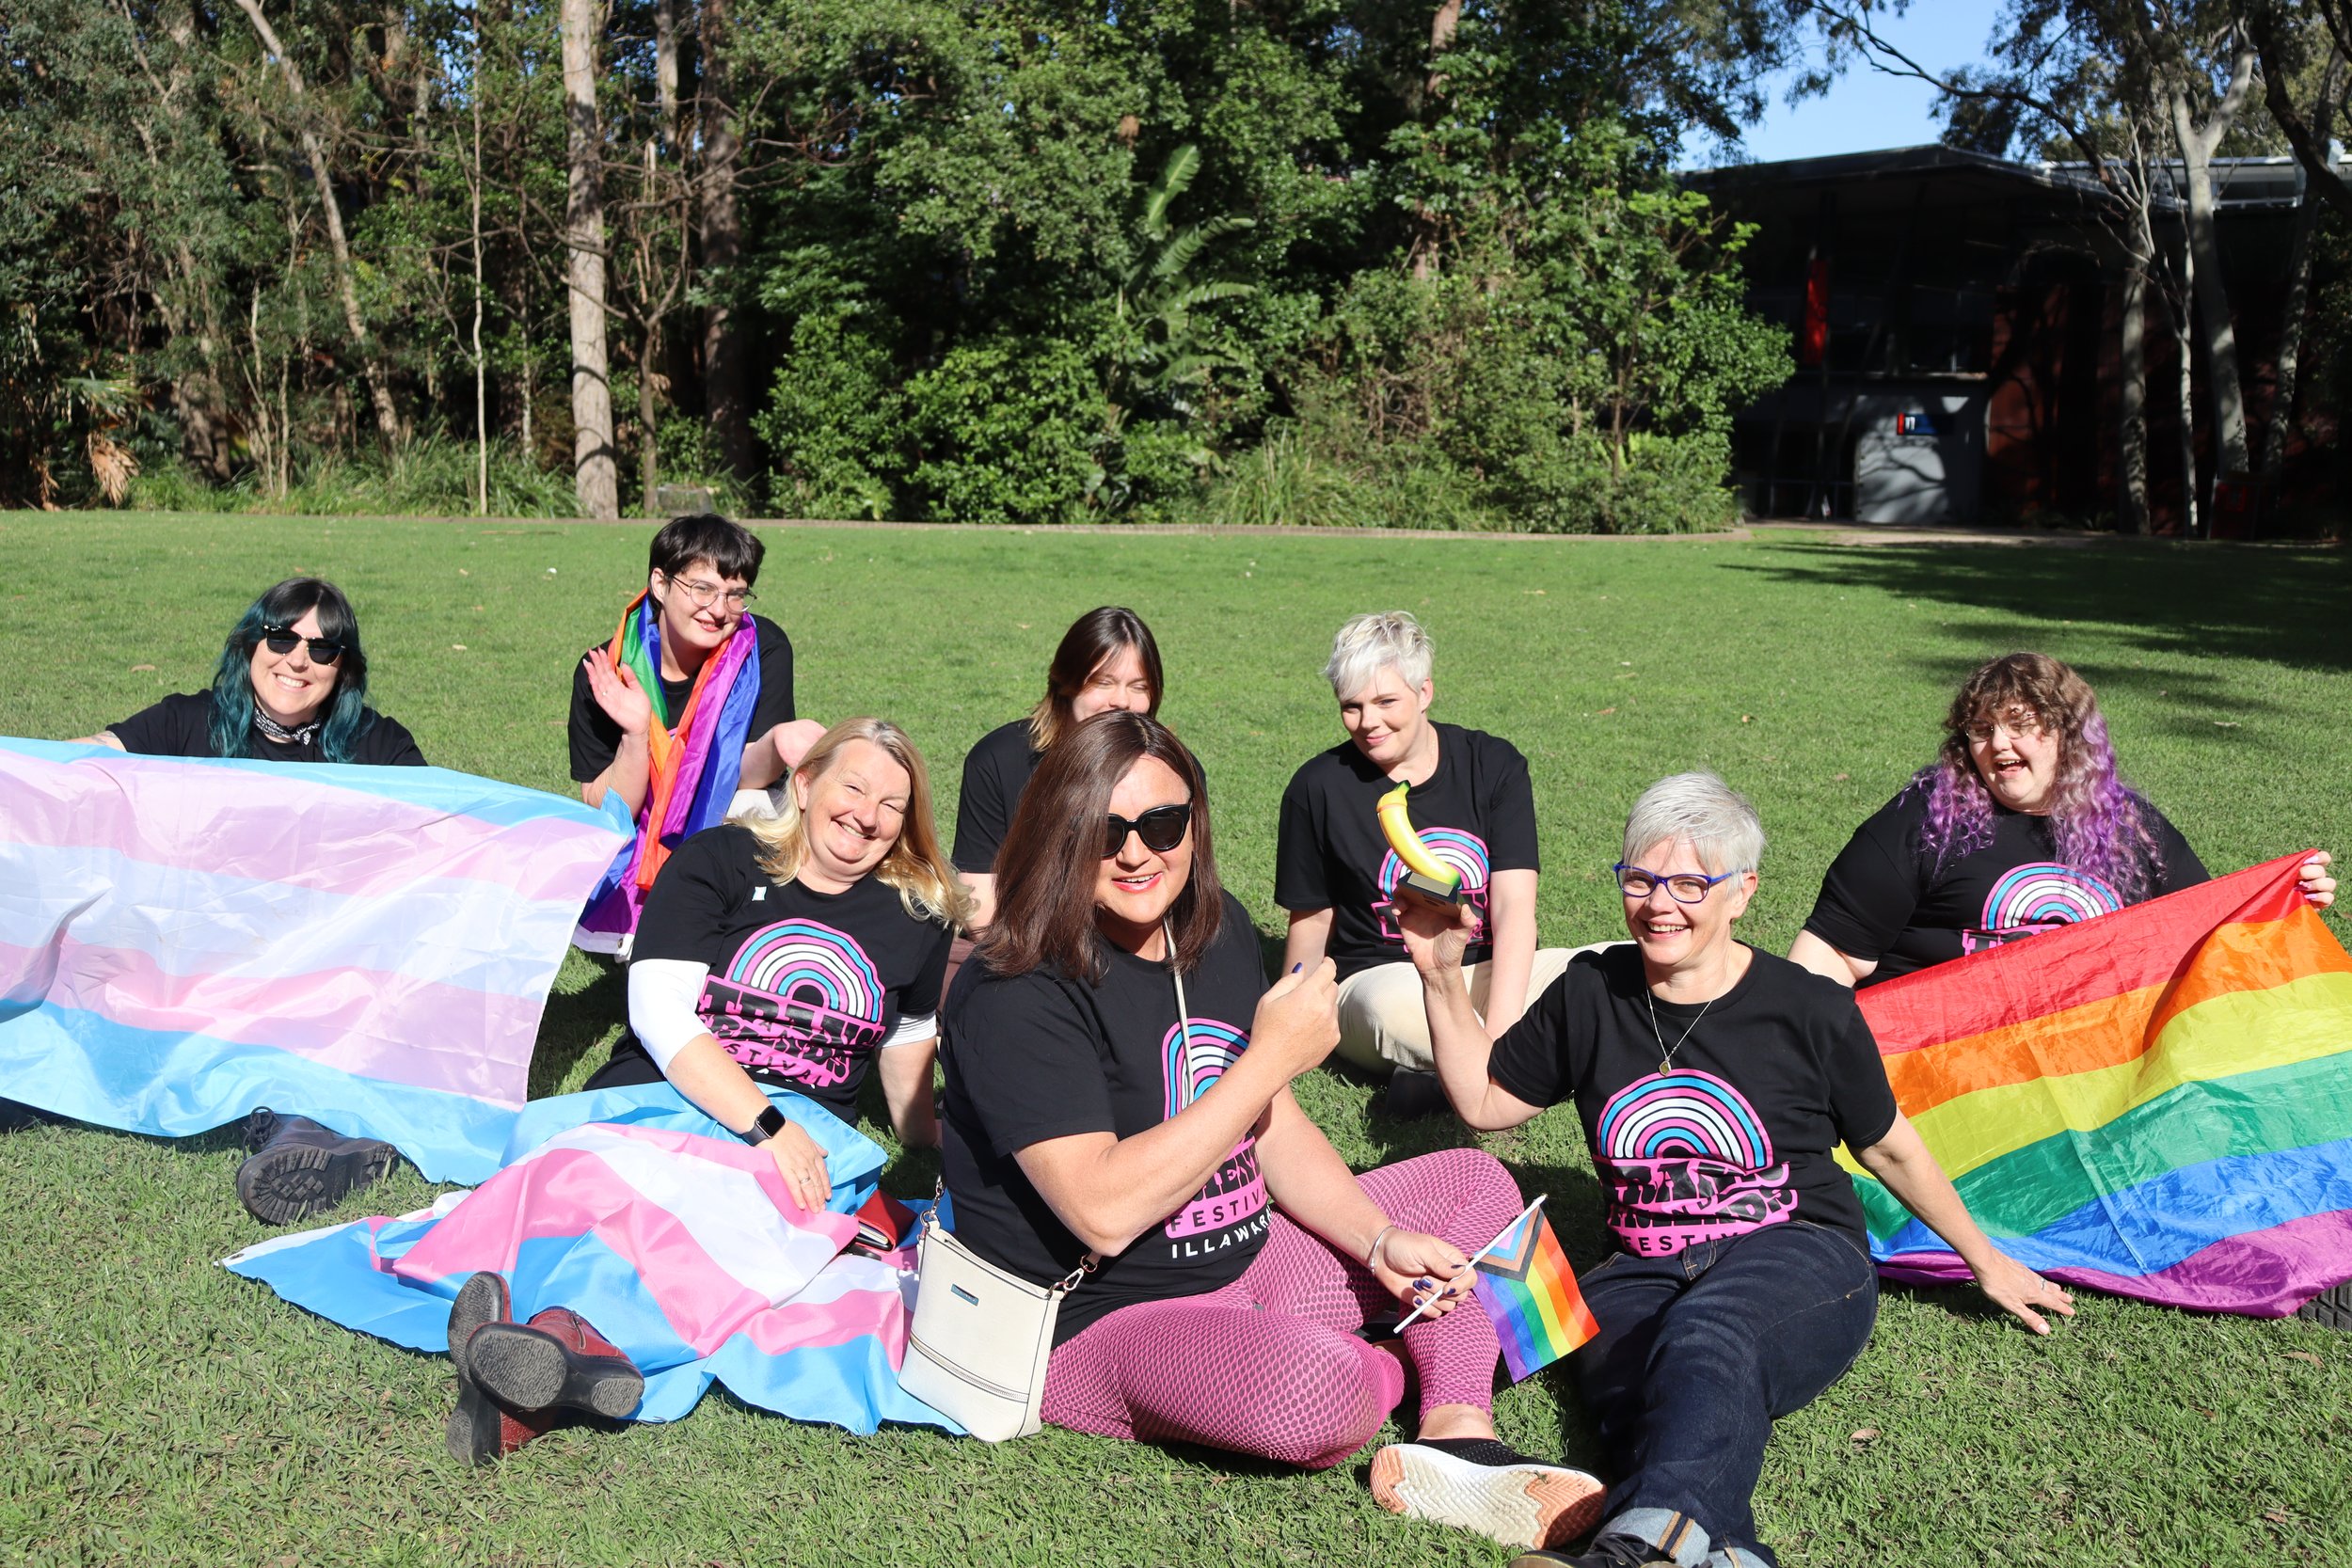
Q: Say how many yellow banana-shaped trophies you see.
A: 1